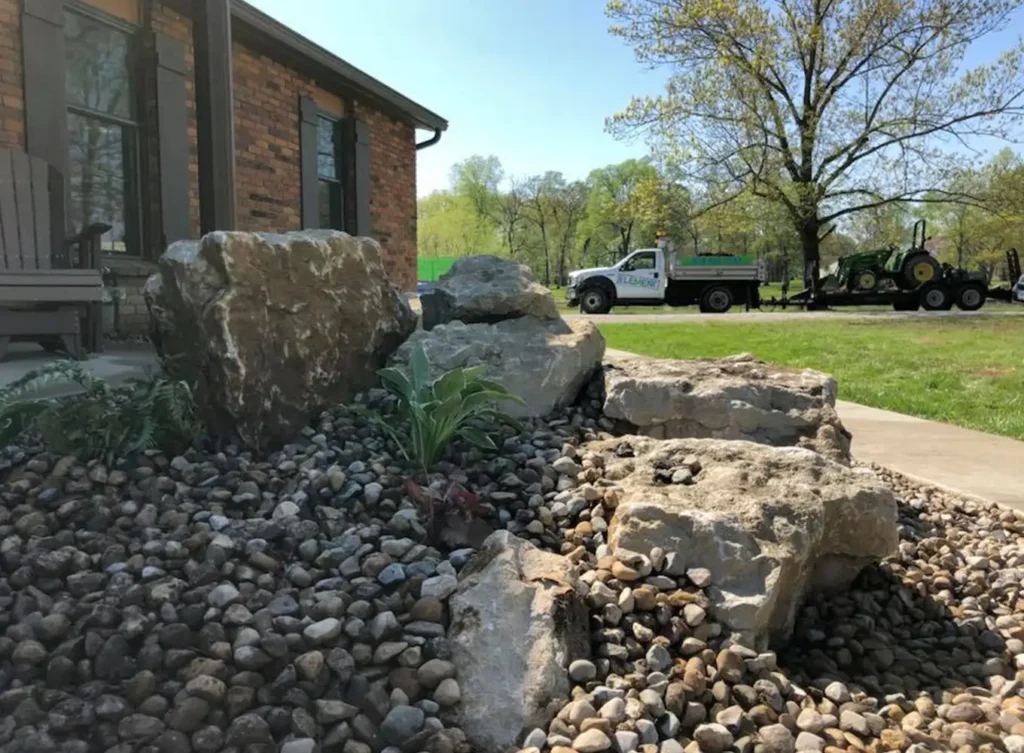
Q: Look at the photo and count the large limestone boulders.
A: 6